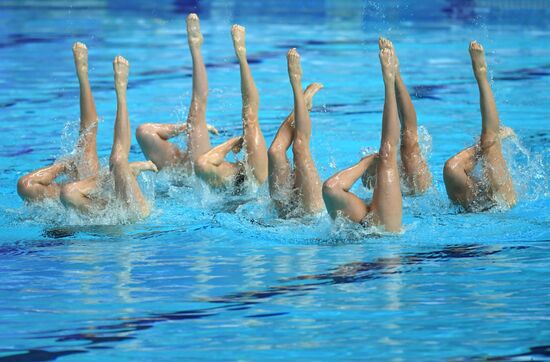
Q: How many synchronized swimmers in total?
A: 8